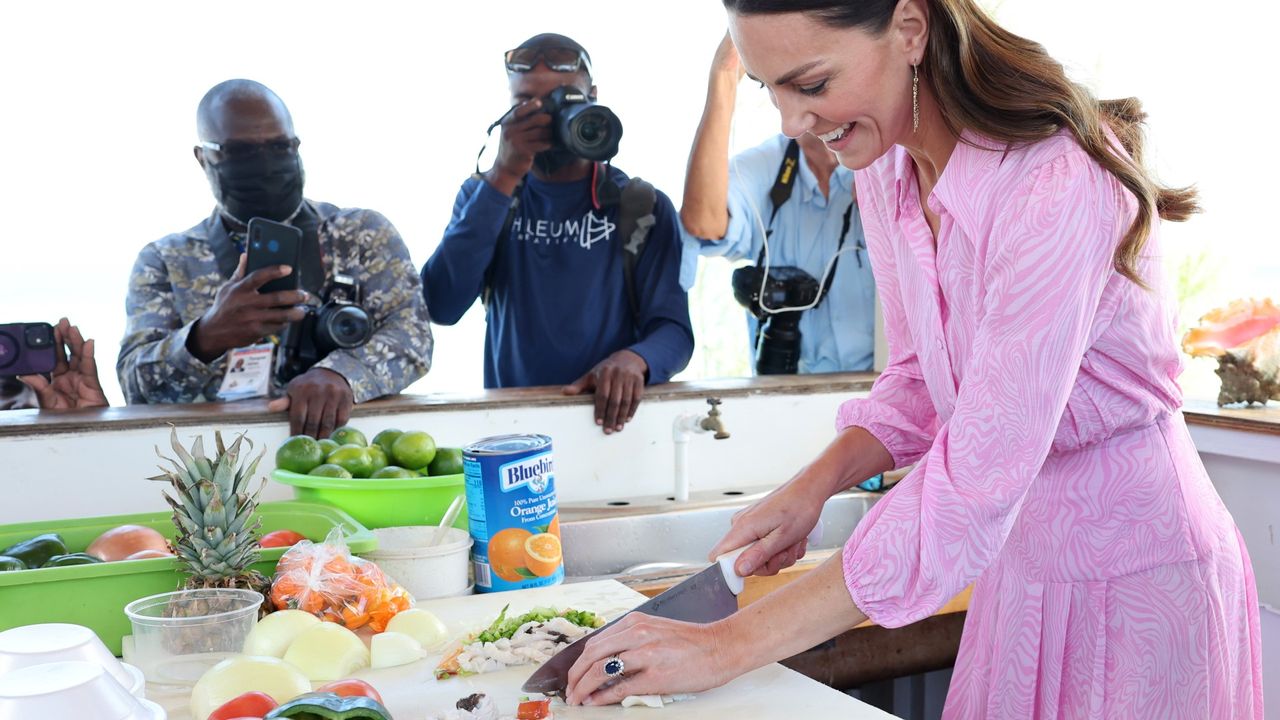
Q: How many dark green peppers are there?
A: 4